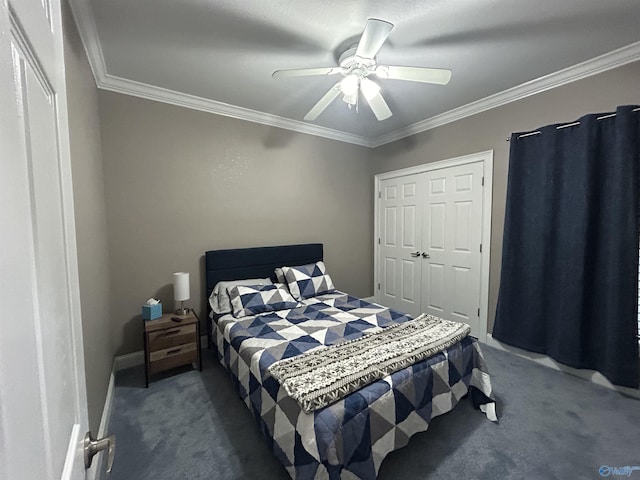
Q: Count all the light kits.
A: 1